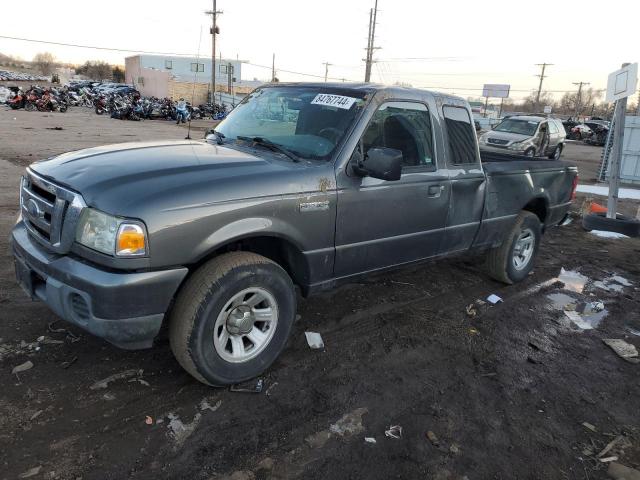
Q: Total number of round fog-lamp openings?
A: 1